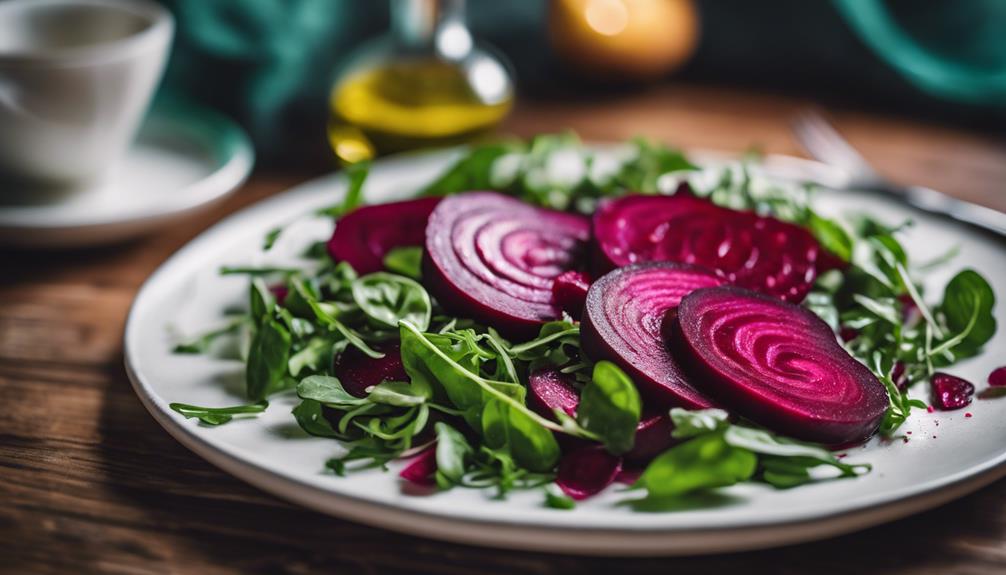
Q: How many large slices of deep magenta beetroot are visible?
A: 5